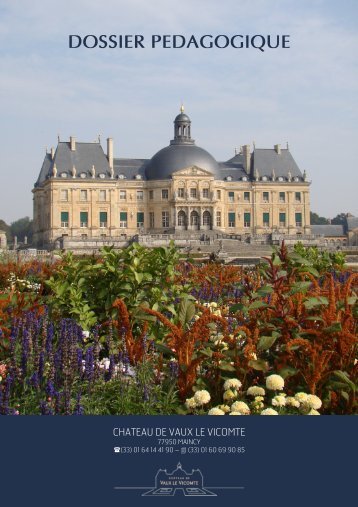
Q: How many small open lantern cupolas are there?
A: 1